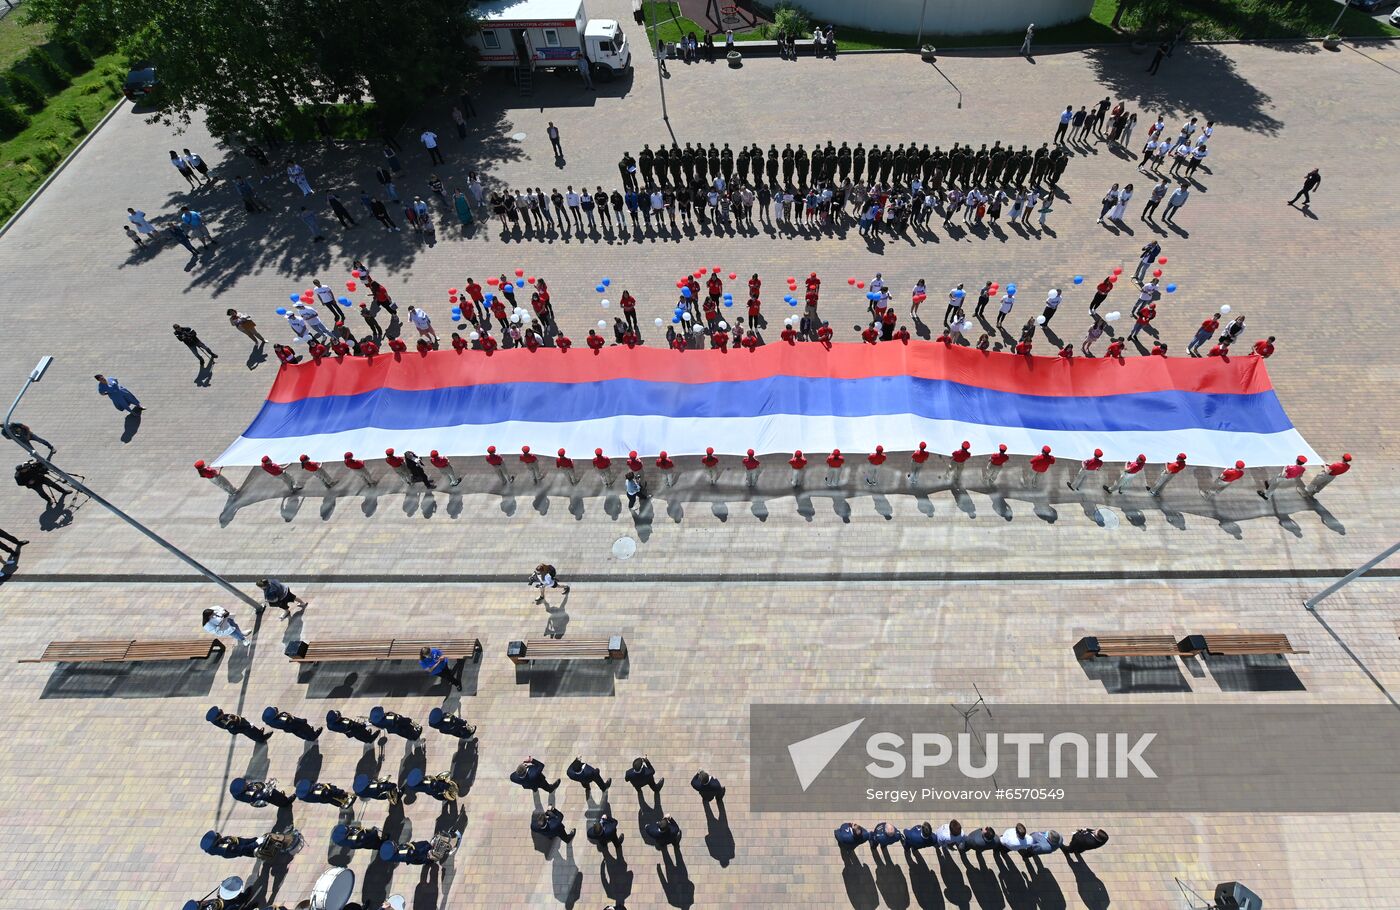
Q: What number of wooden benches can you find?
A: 5